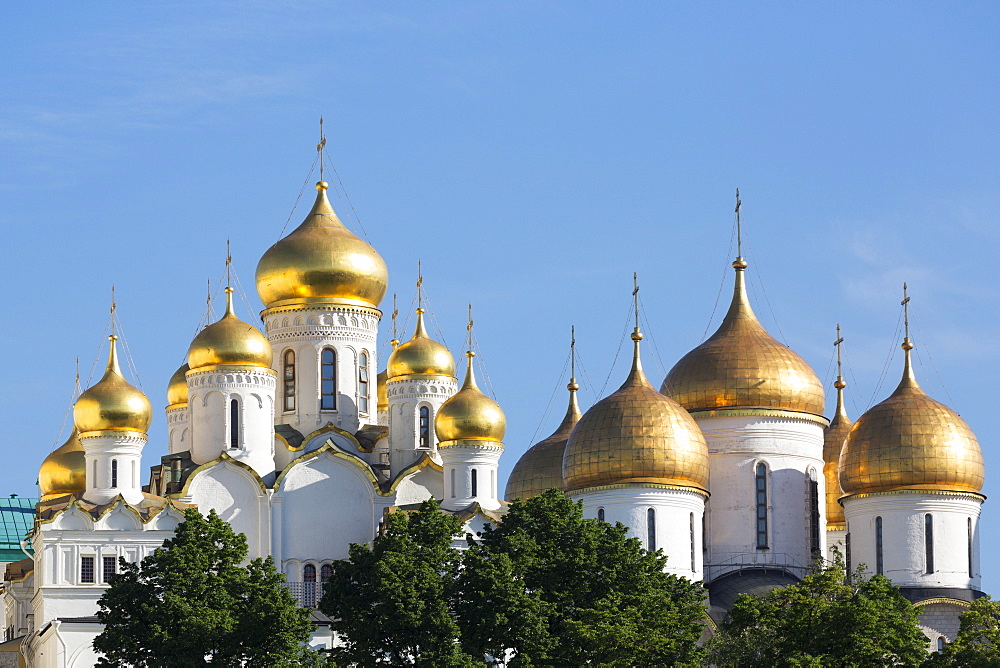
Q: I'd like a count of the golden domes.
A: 13